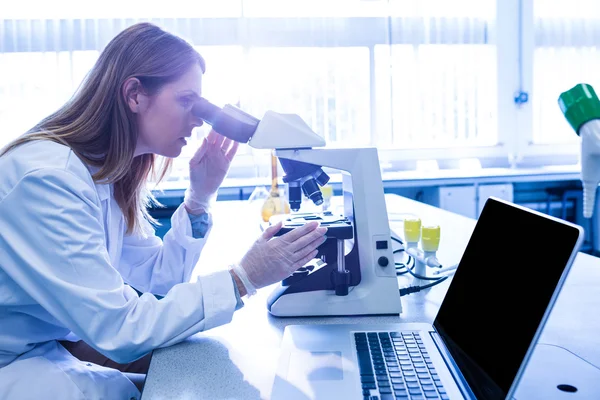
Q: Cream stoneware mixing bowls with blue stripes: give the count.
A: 0